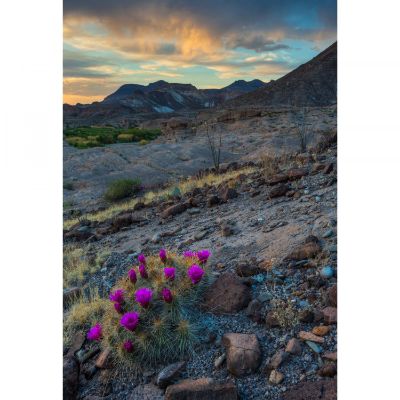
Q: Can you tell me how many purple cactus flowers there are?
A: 15